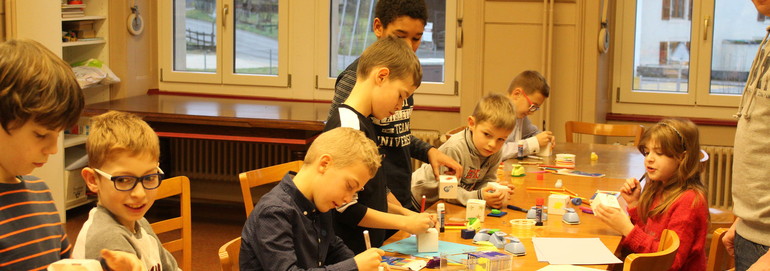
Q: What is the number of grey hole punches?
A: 5